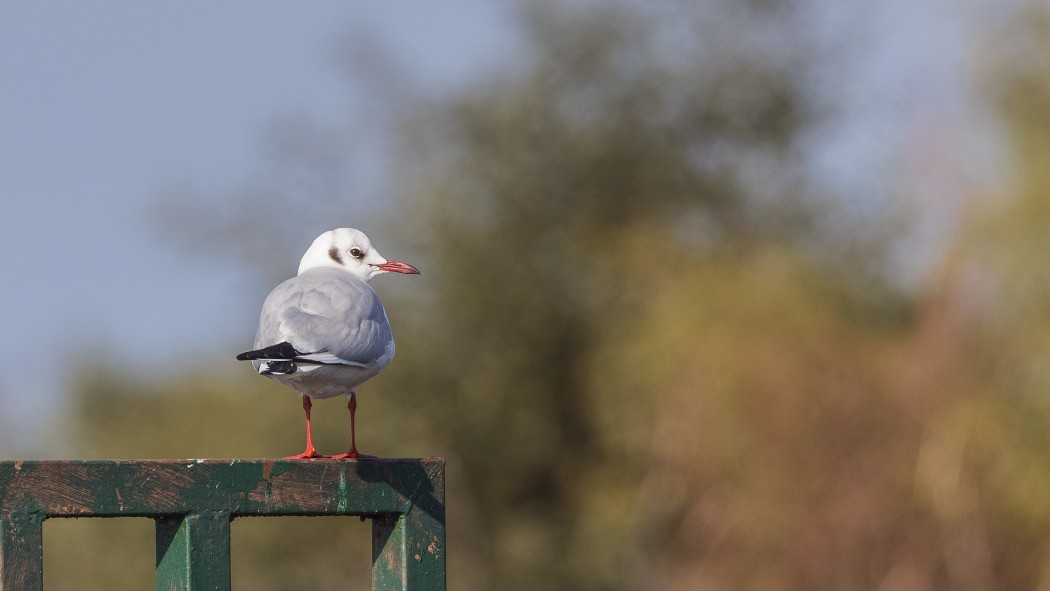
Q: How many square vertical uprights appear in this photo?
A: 3